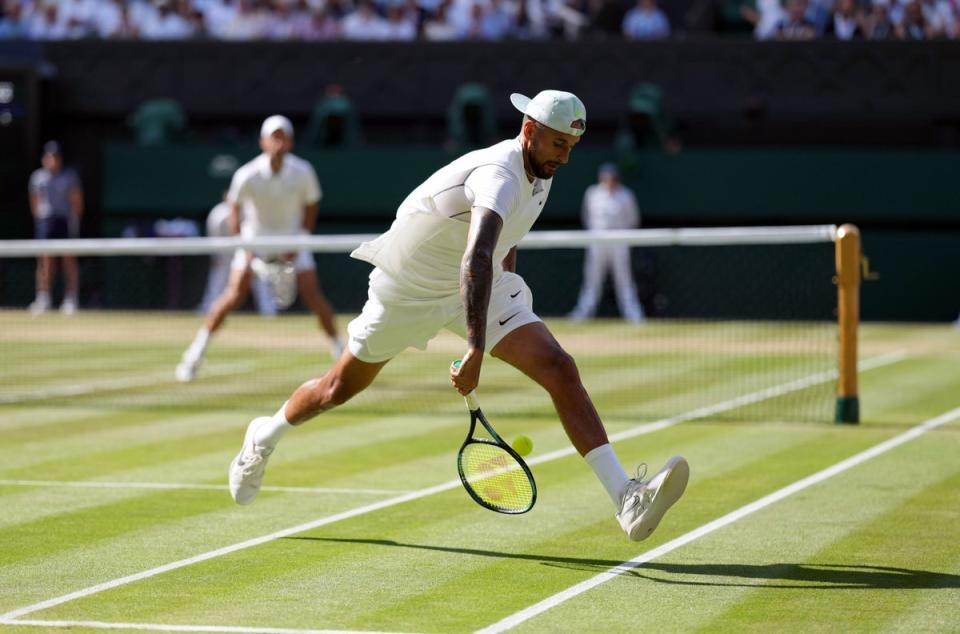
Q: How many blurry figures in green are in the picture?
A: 4